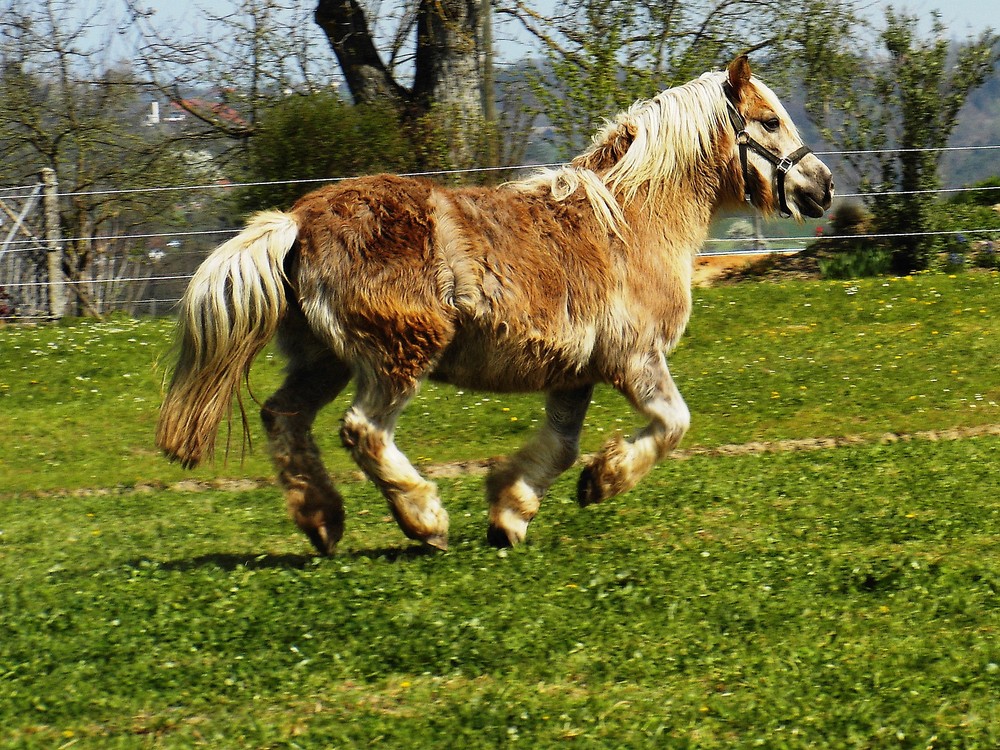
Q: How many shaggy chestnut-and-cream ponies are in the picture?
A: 1